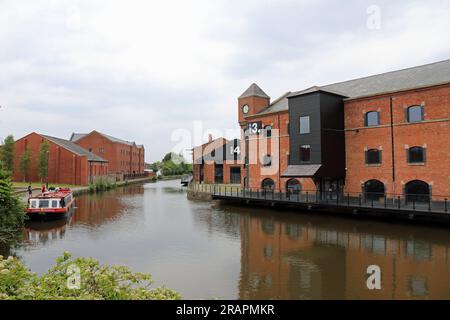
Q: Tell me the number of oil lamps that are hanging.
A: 0